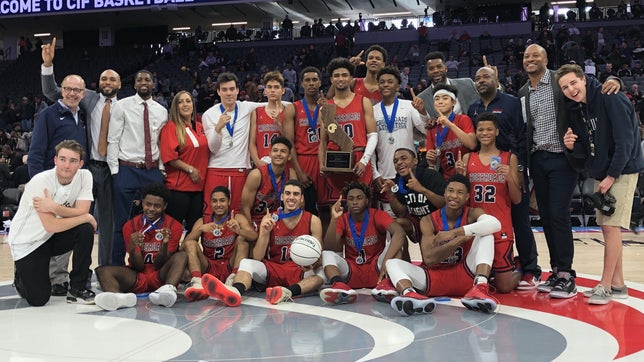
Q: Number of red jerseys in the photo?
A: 12